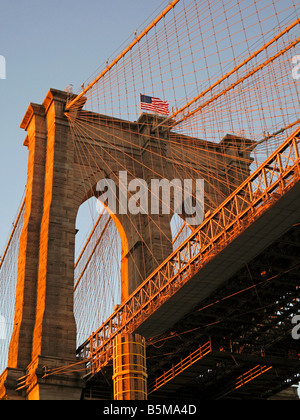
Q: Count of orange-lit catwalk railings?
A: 2